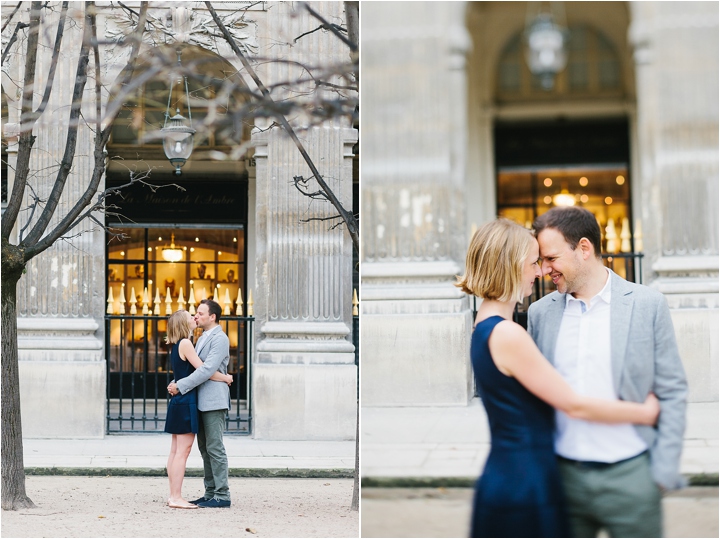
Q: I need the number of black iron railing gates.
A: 2